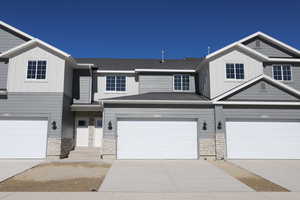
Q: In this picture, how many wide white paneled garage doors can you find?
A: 3